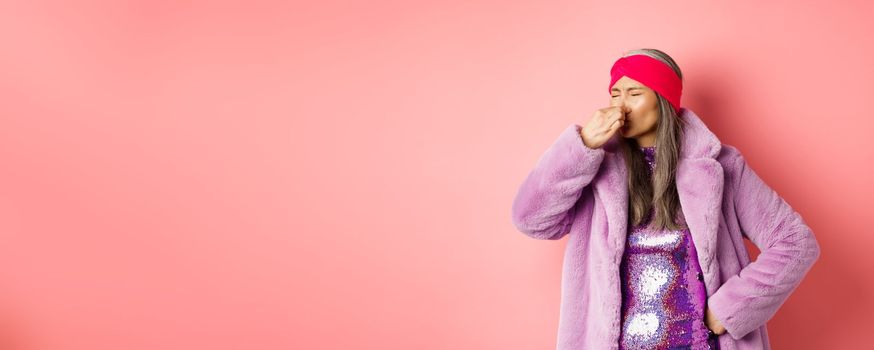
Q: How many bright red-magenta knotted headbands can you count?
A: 1